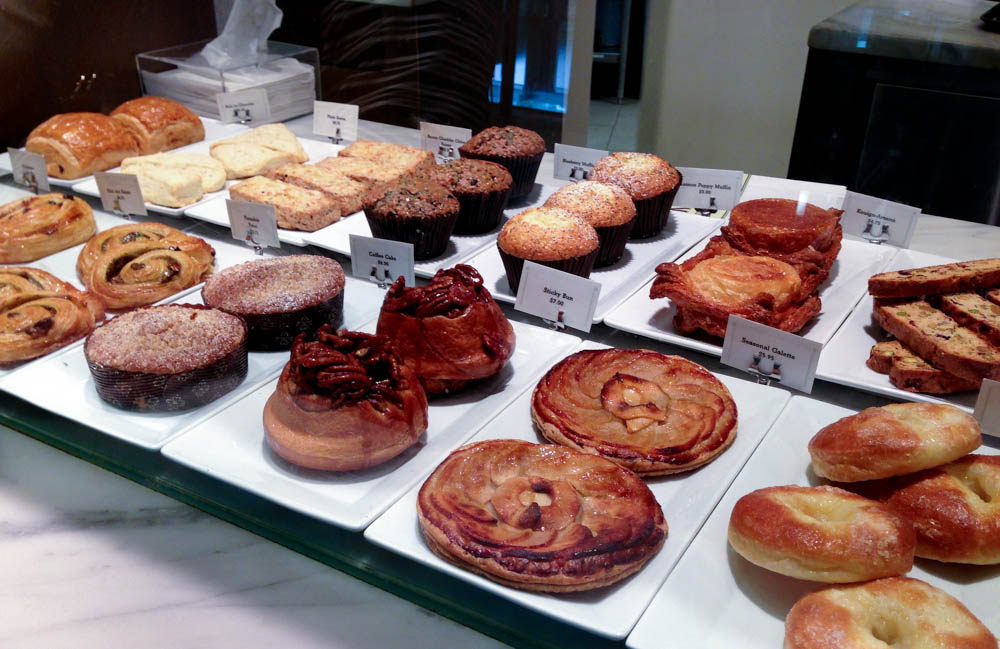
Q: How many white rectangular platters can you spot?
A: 12